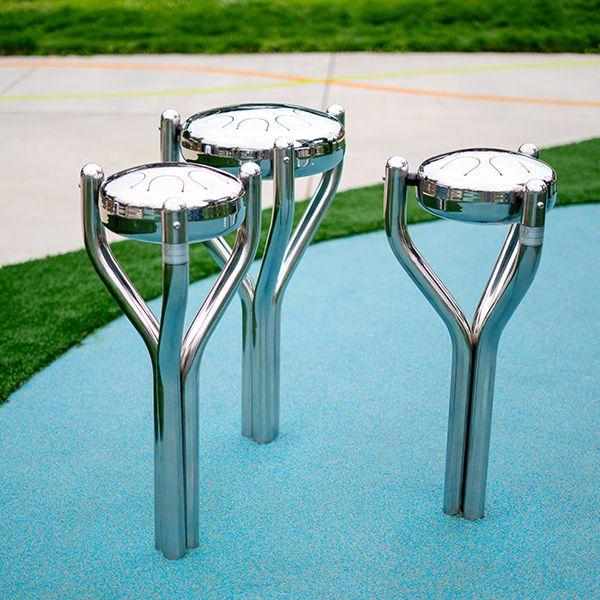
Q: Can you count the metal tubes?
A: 9